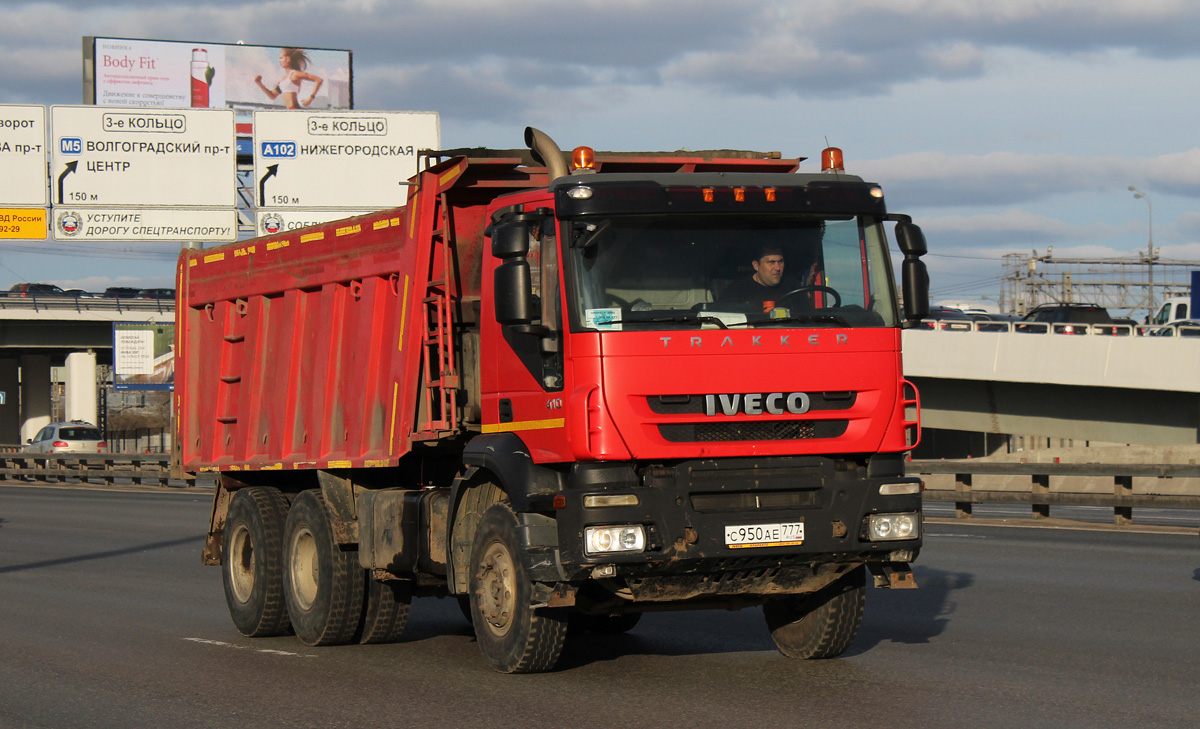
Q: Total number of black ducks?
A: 0